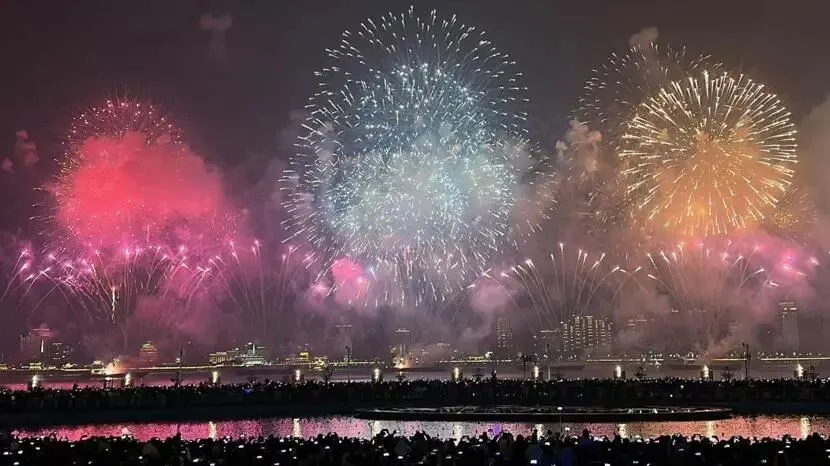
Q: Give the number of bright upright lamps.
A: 10